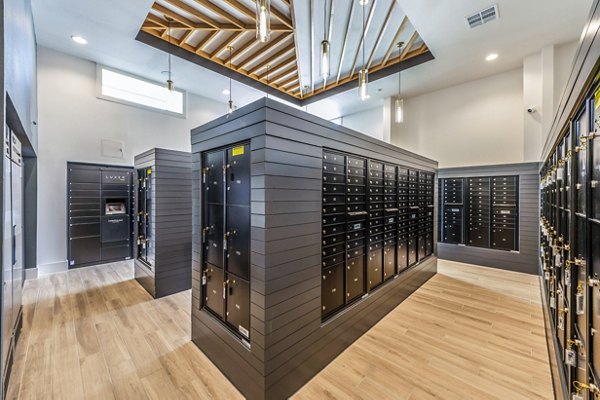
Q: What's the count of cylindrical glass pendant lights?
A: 6